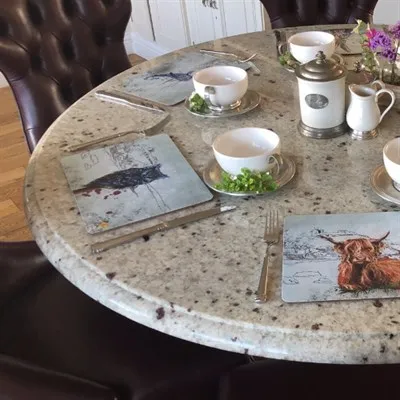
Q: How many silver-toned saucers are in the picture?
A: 4